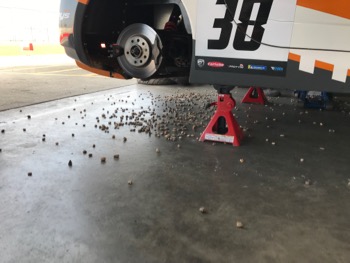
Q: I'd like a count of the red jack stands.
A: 2